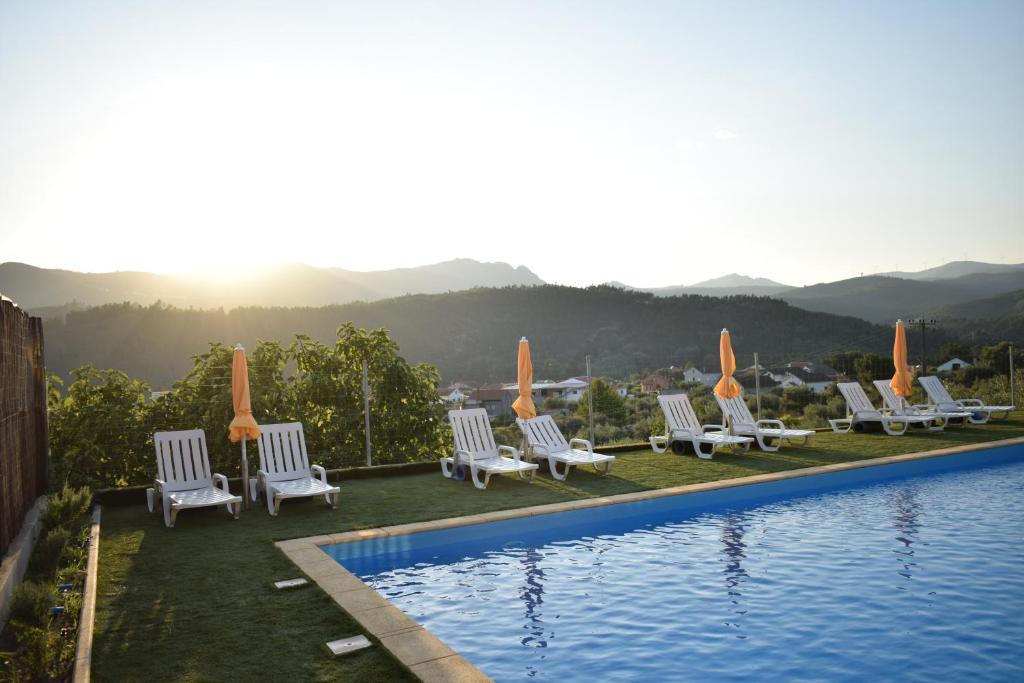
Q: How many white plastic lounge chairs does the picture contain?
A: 9